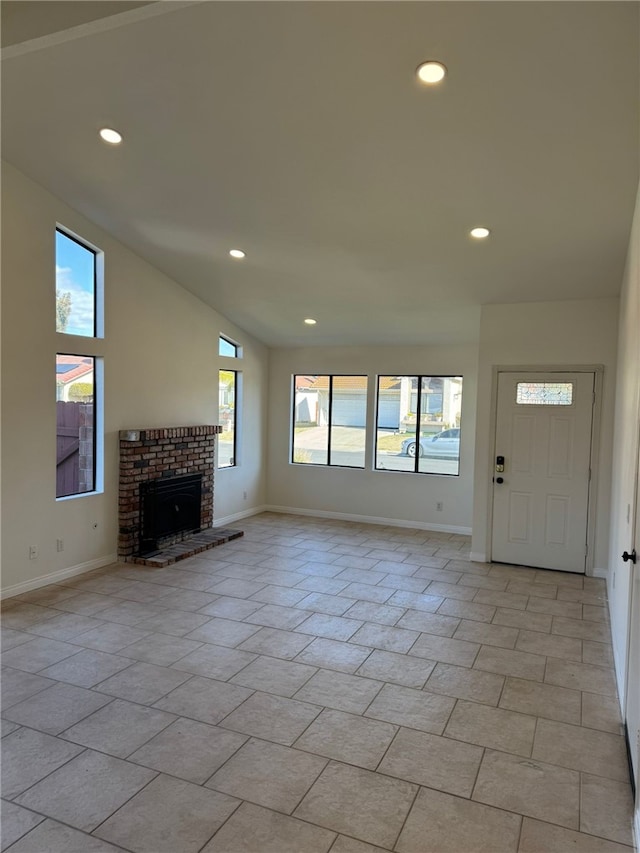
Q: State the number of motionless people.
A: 0